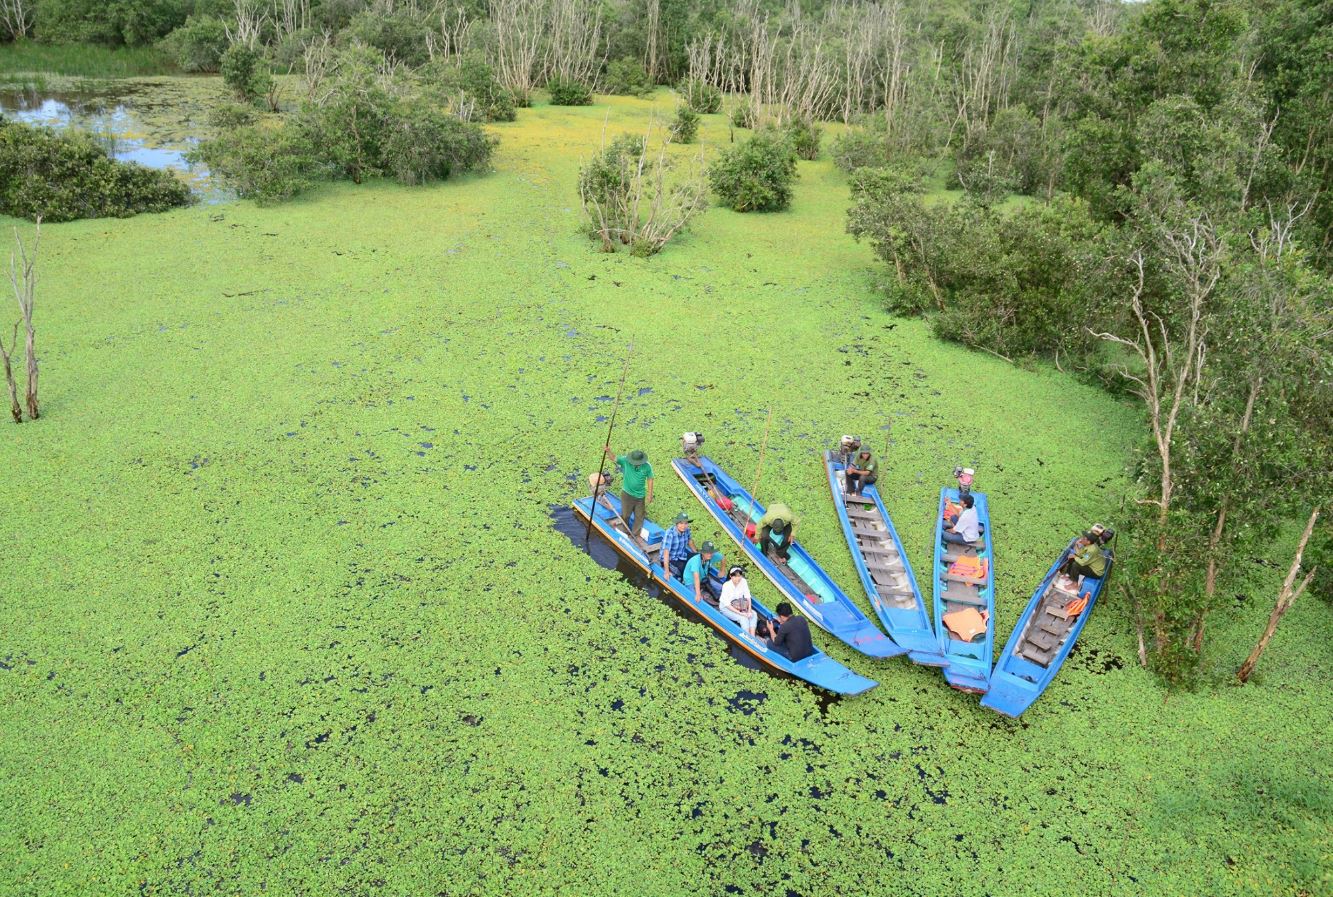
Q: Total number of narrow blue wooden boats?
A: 5